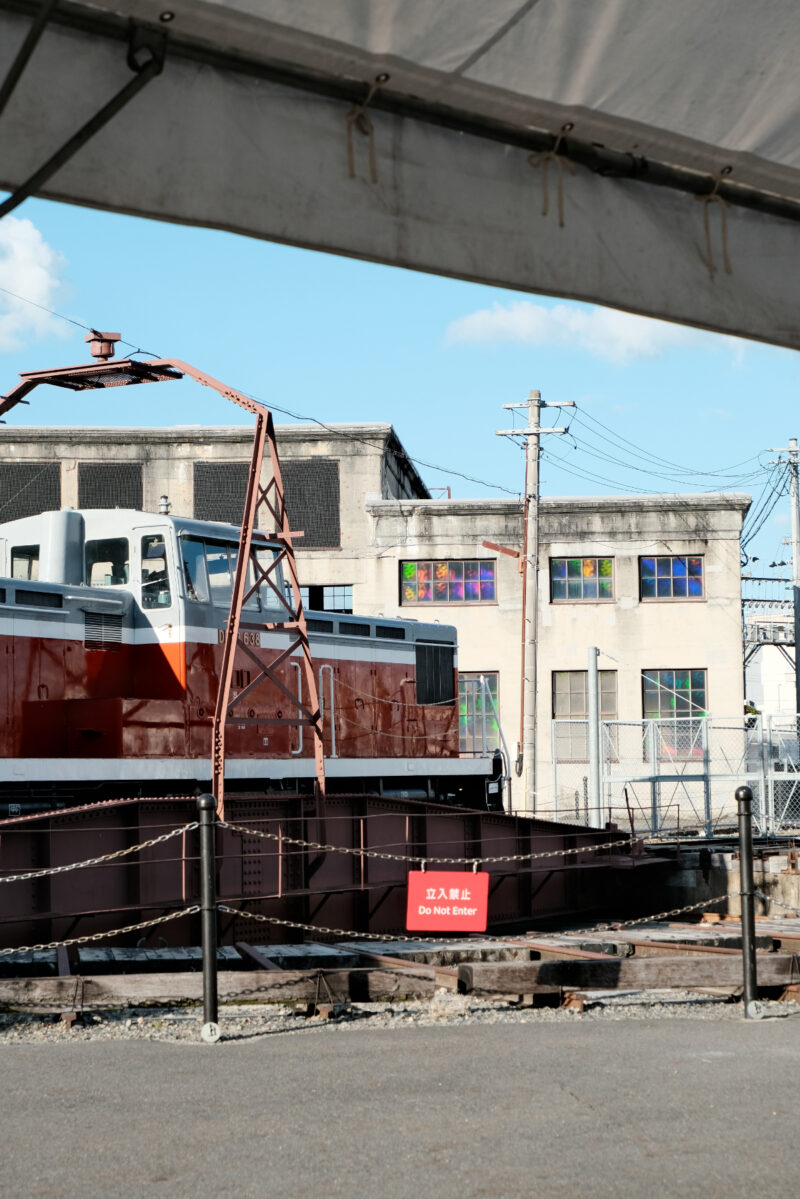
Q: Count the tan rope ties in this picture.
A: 3